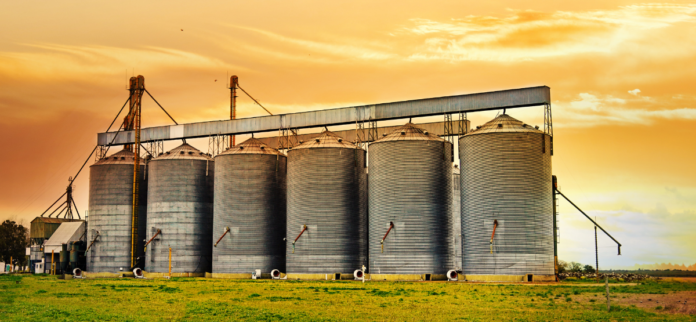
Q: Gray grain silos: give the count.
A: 6